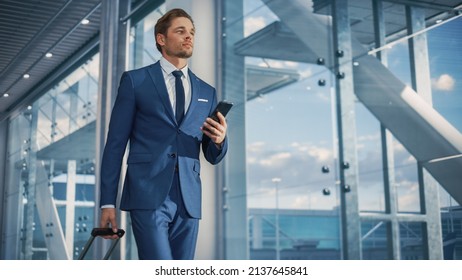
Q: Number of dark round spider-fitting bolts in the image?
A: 8